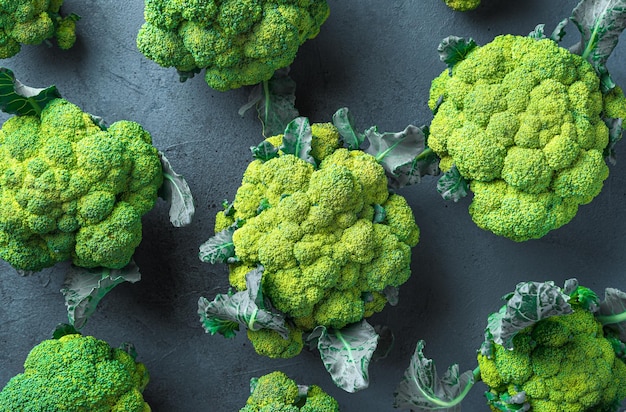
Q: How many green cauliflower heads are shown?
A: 9